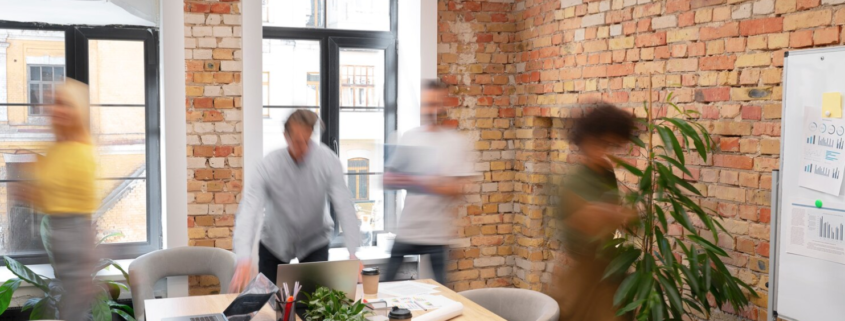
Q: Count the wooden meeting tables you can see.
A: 1